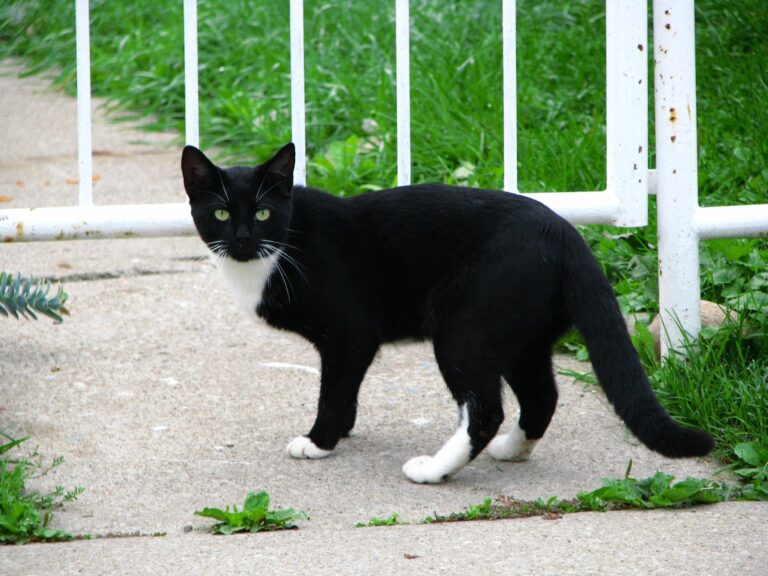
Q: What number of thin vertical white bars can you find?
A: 5